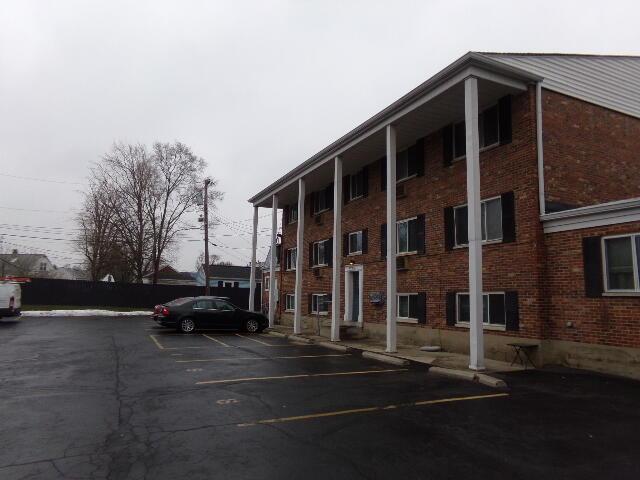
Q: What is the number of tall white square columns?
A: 6